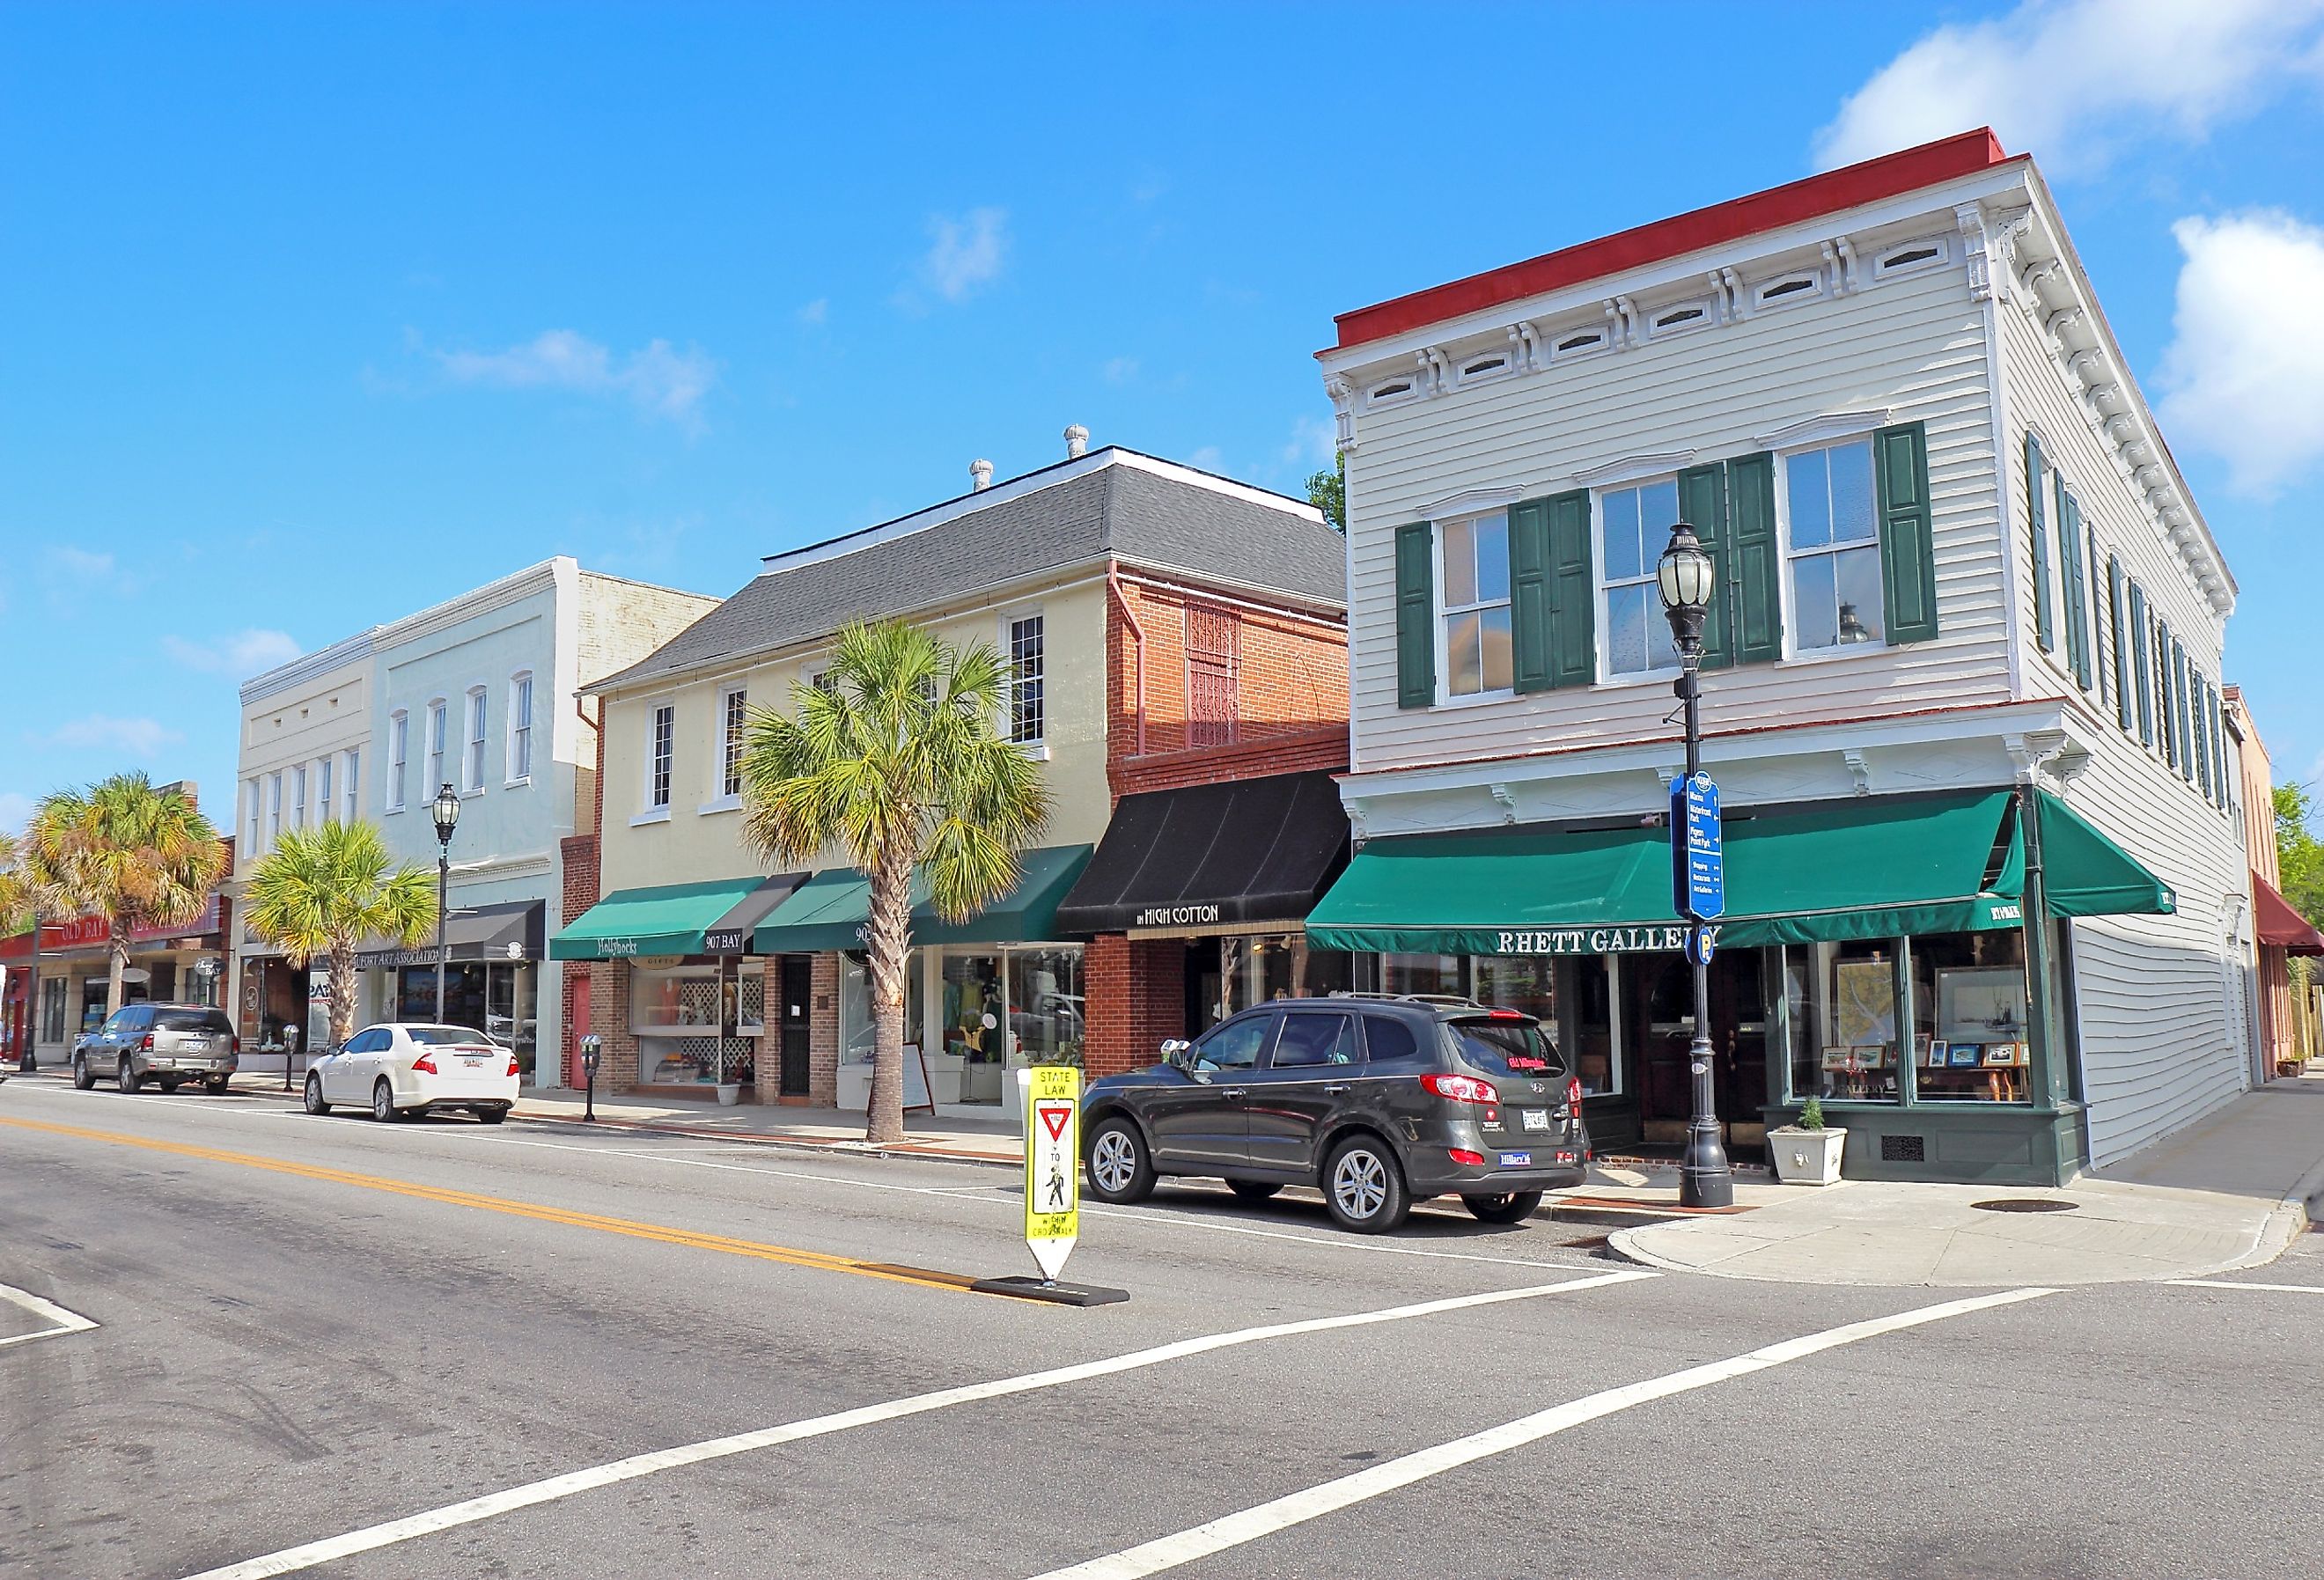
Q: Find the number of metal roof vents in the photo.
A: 2